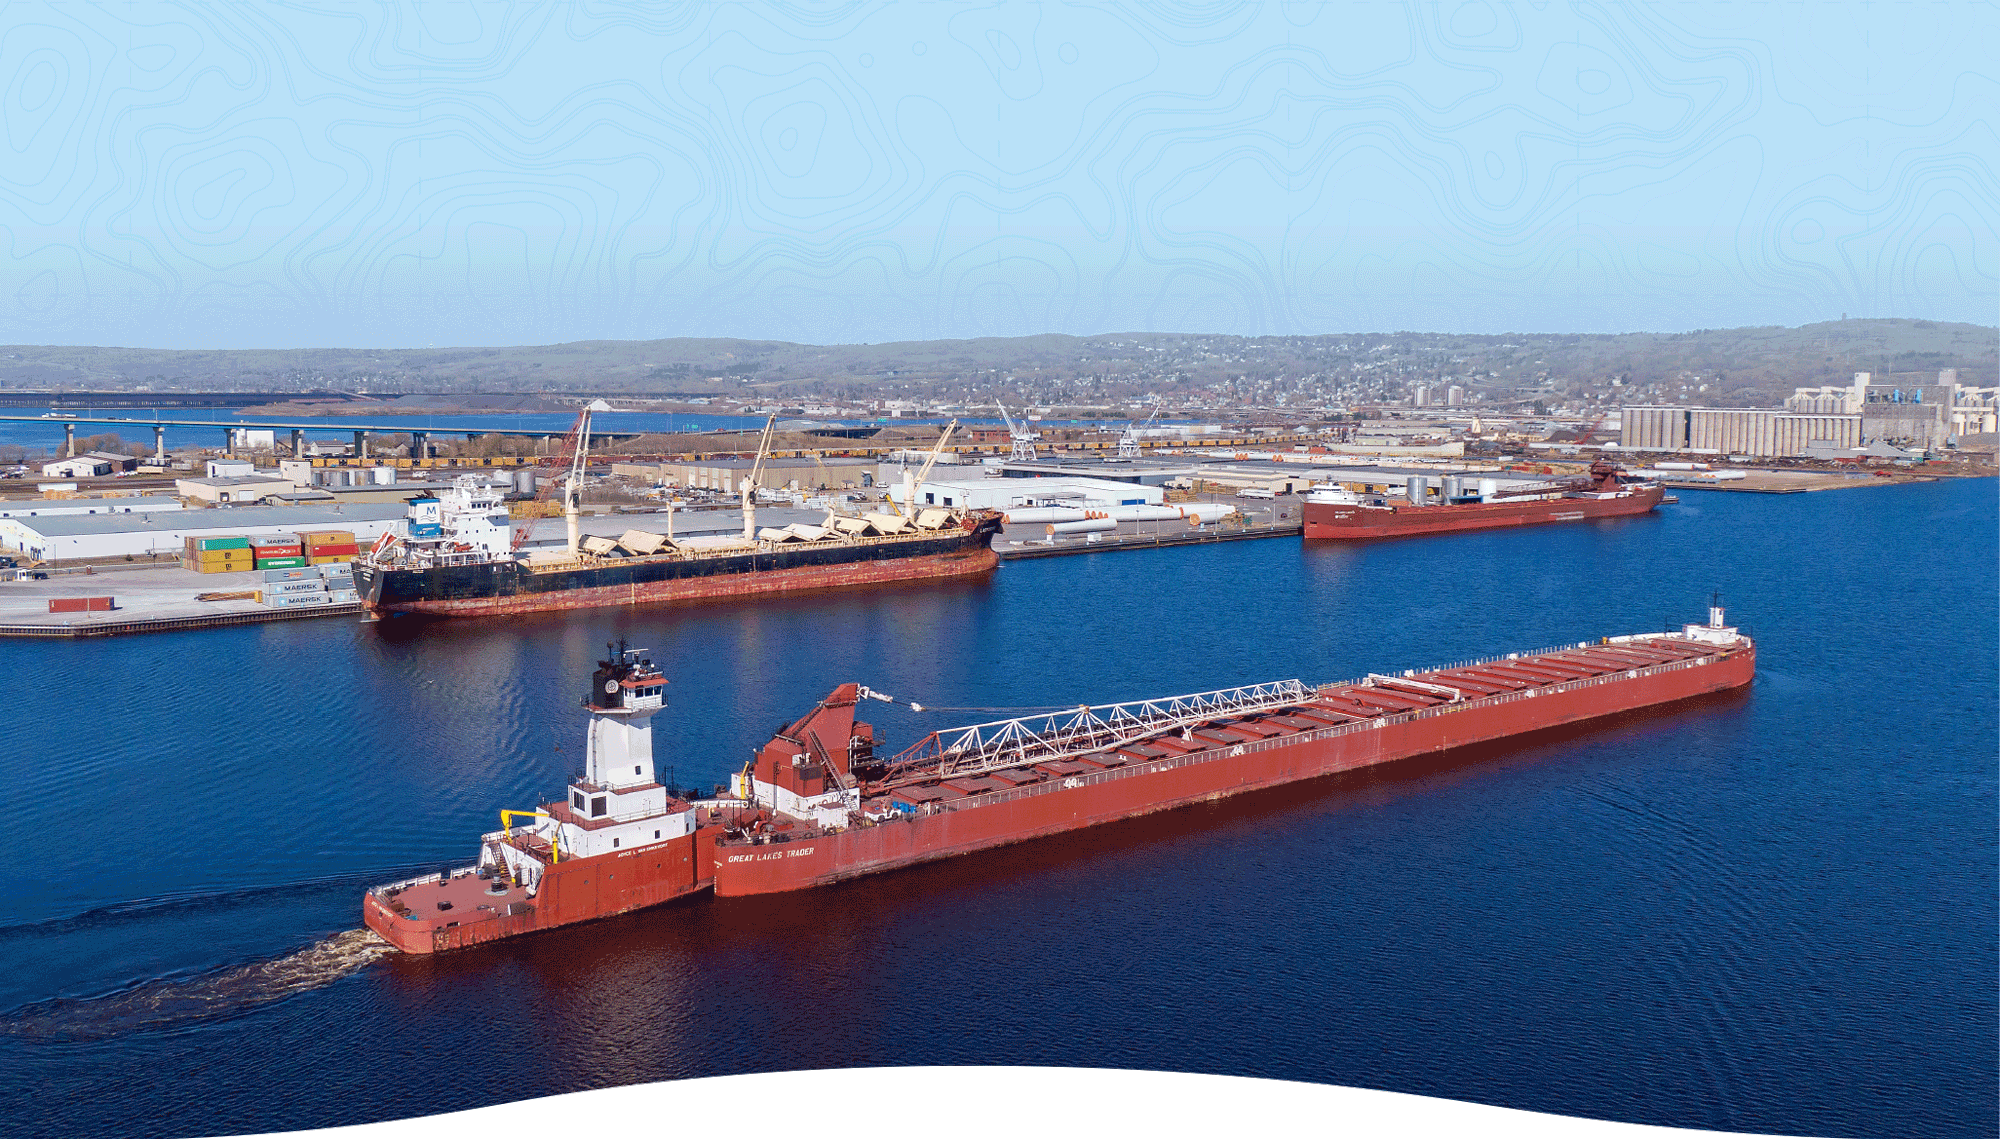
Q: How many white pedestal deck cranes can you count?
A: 3